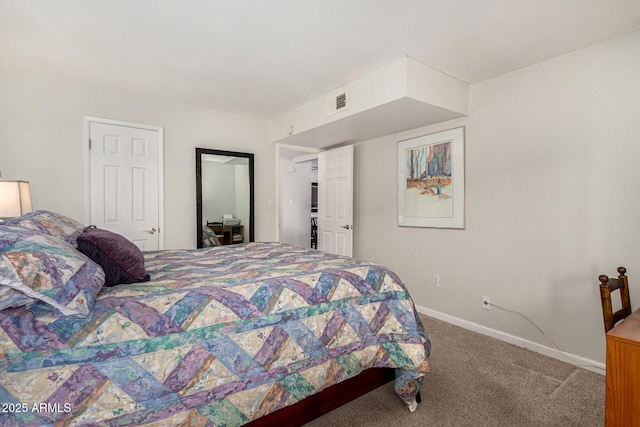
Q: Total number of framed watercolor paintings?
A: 1